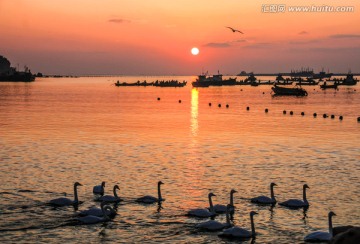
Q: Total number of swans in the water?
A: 13